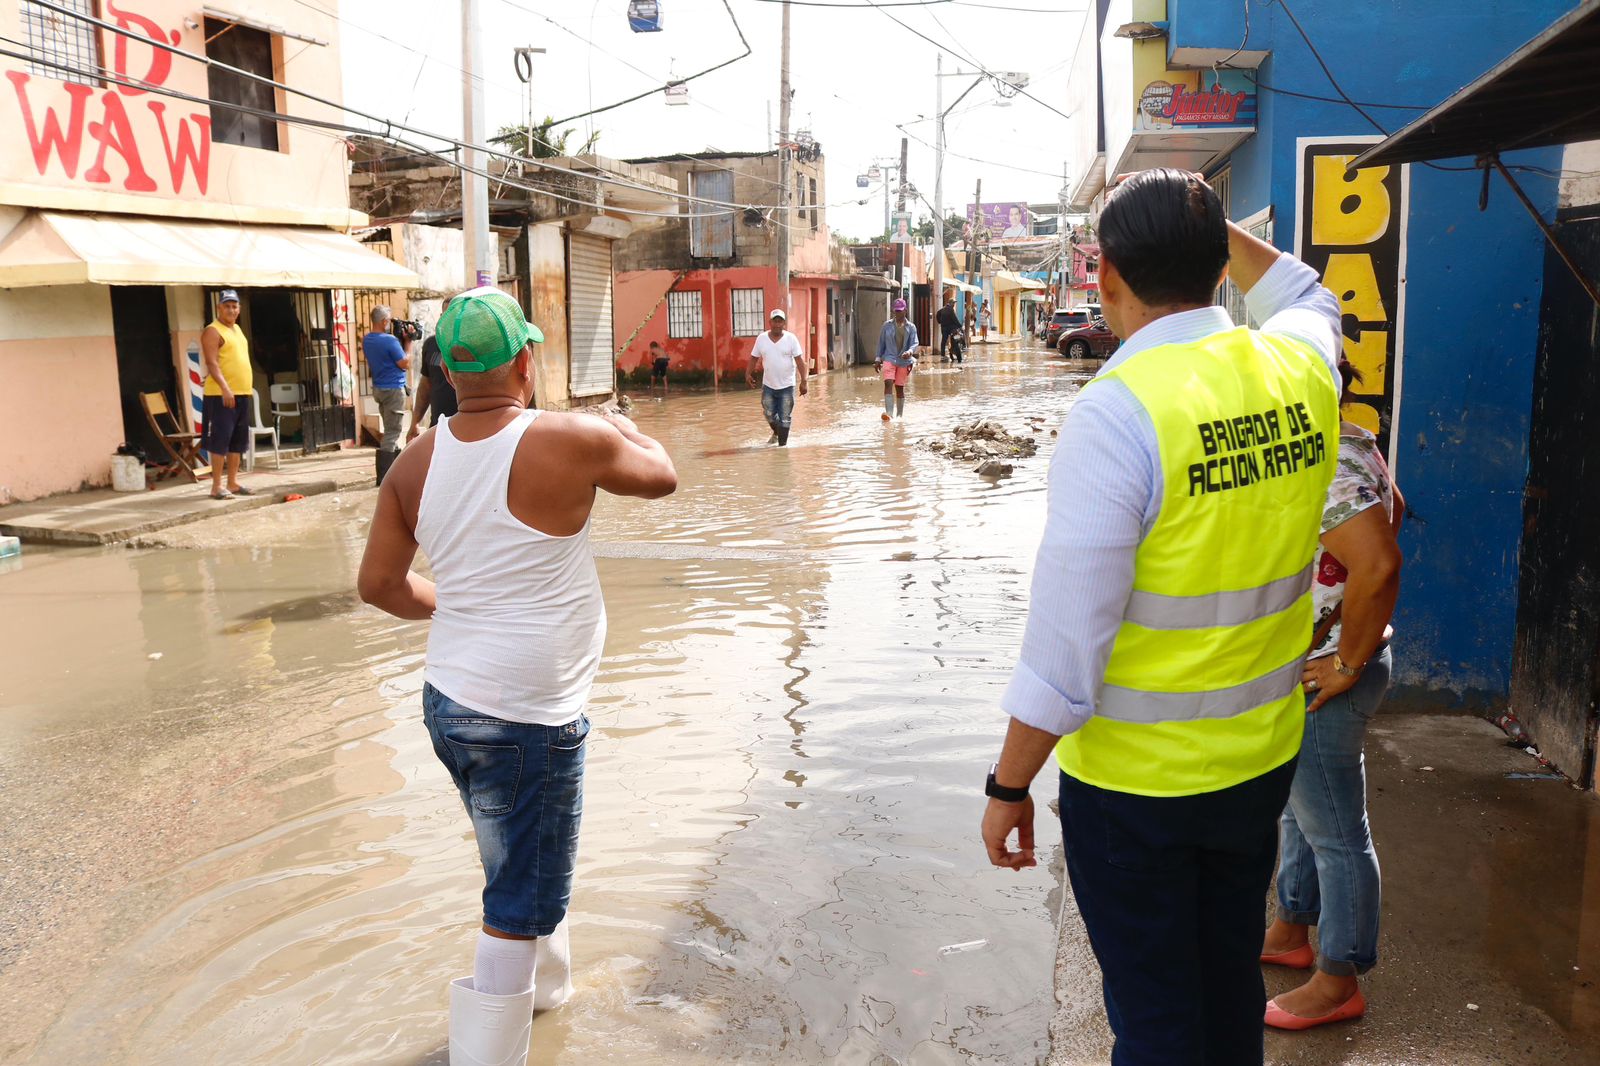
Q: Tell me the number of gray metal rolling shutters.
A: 1